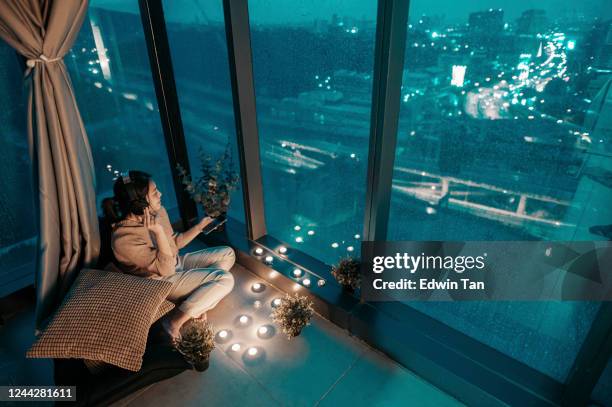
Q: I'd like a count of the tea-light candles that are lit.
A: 12